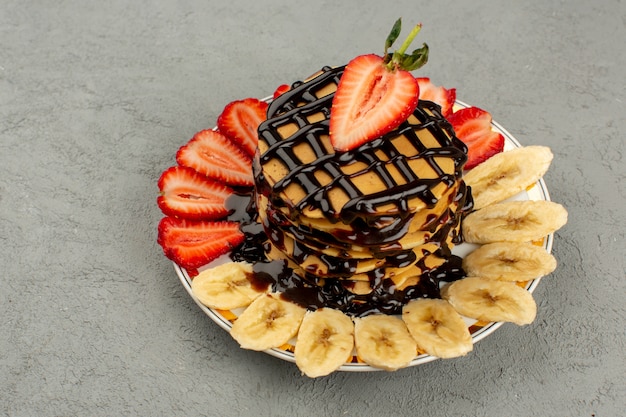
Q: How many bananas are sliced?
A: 9